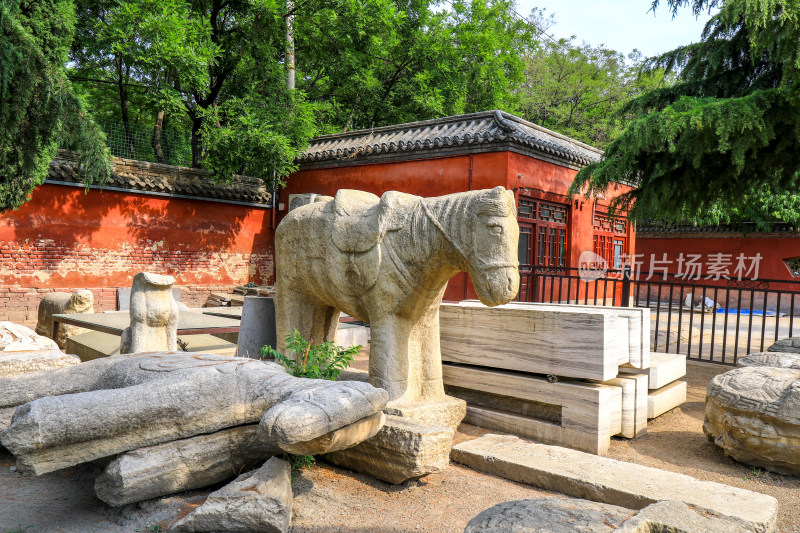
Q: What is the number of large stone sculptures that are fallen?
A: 1